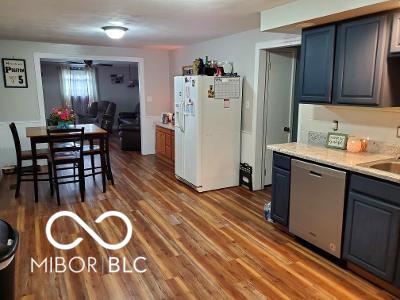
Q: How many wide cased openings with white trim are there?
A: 1